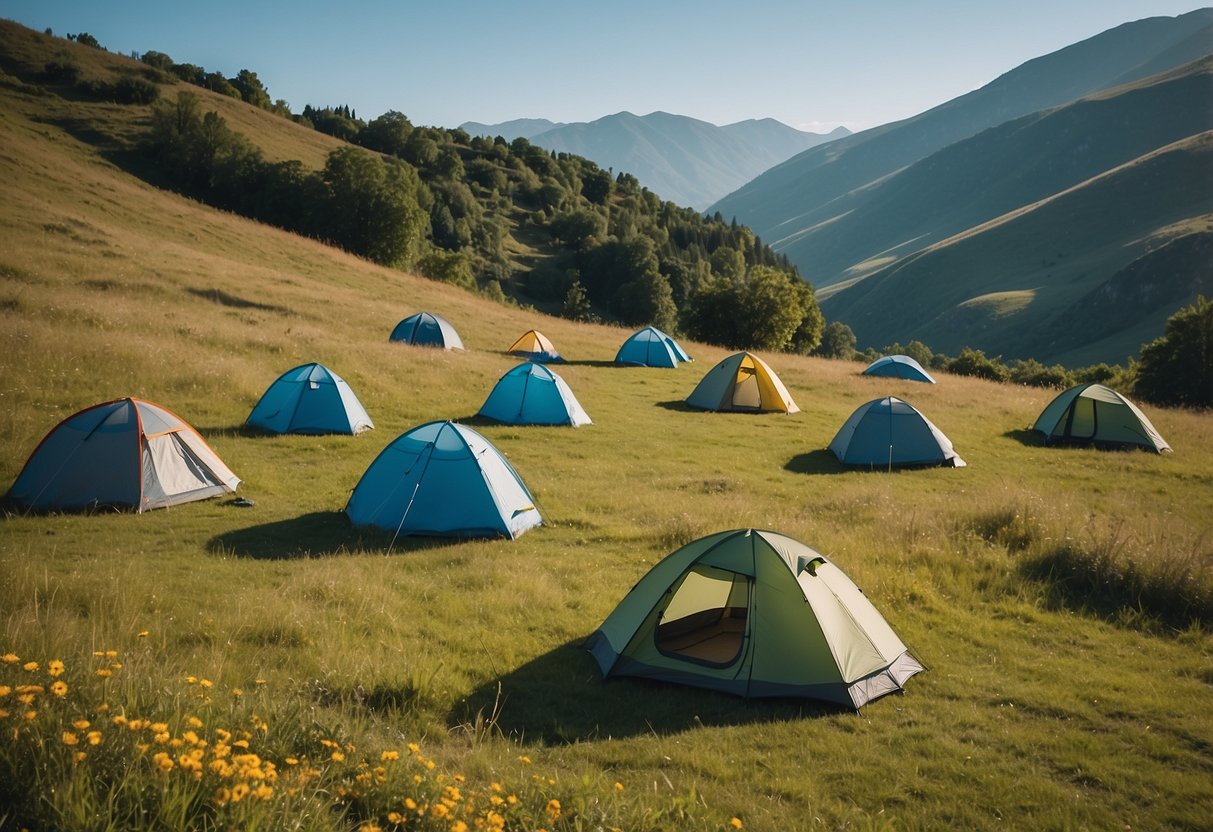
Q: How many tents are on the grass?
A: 12